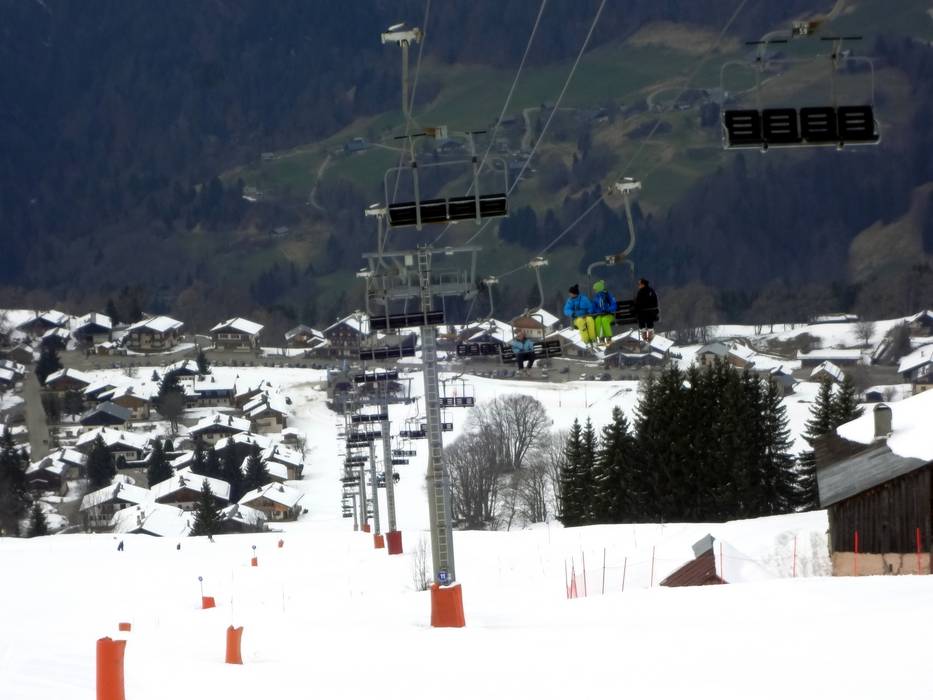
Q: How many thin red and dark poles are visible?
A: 11